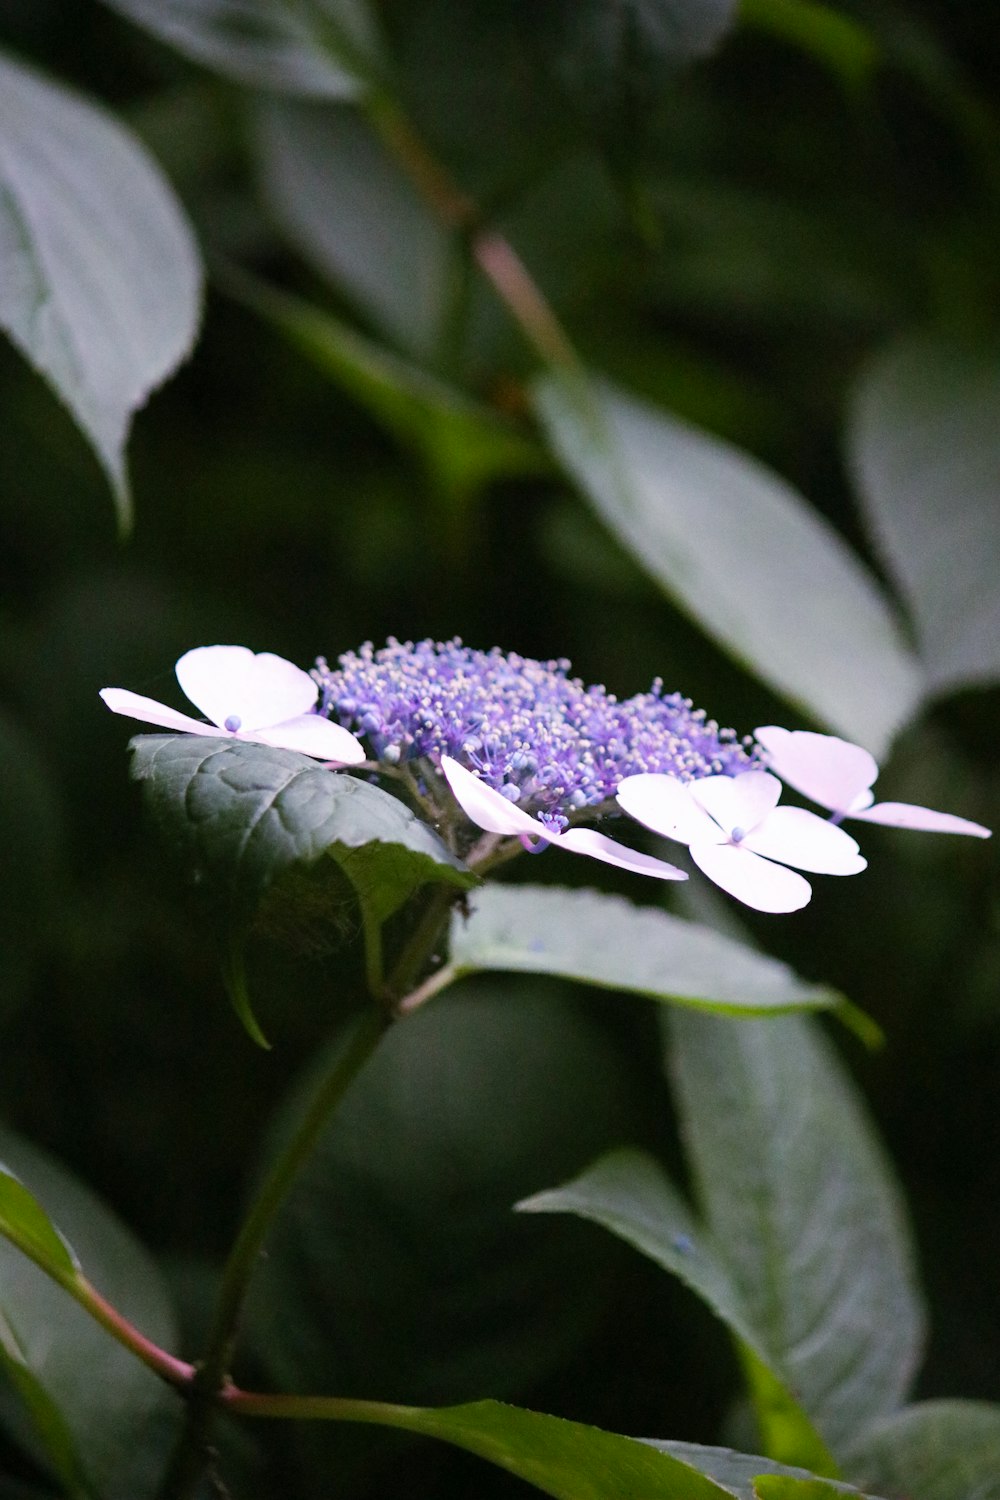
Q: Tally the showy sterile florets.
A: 4